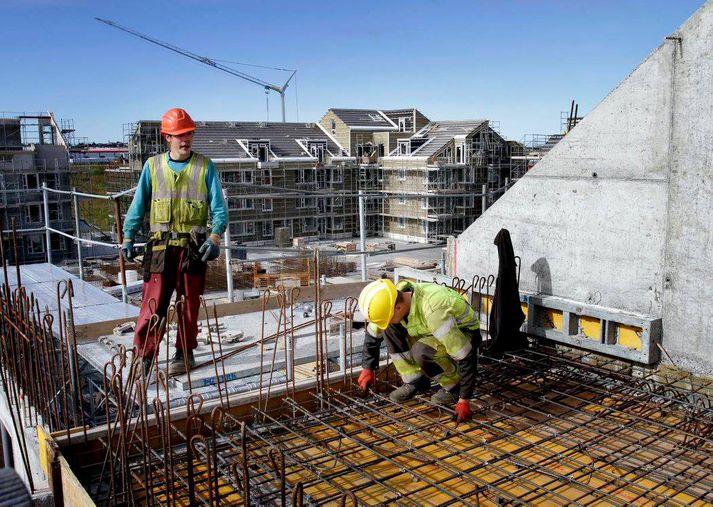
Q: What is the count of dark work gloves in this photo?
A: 2